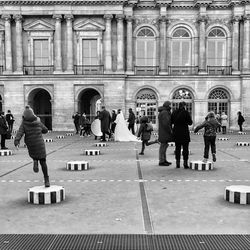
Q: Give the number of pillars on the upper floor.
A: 11